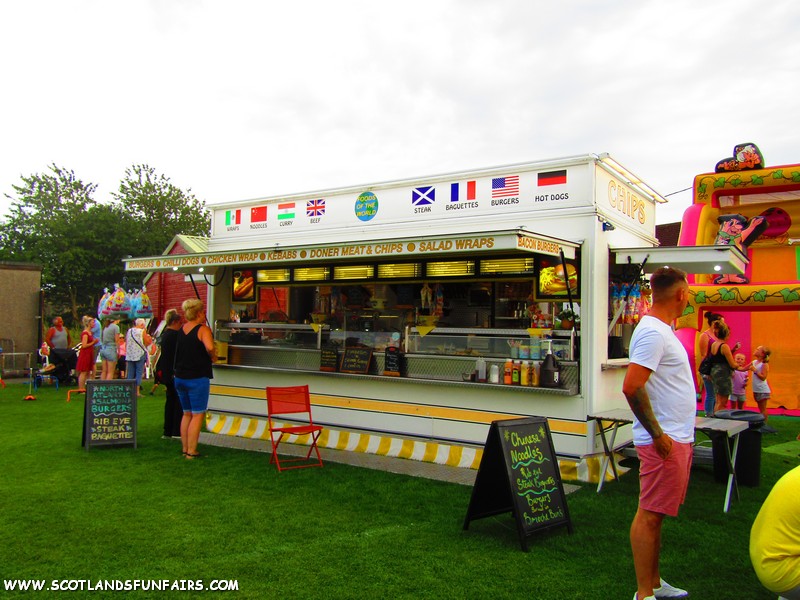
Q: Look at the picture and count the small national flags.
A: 8